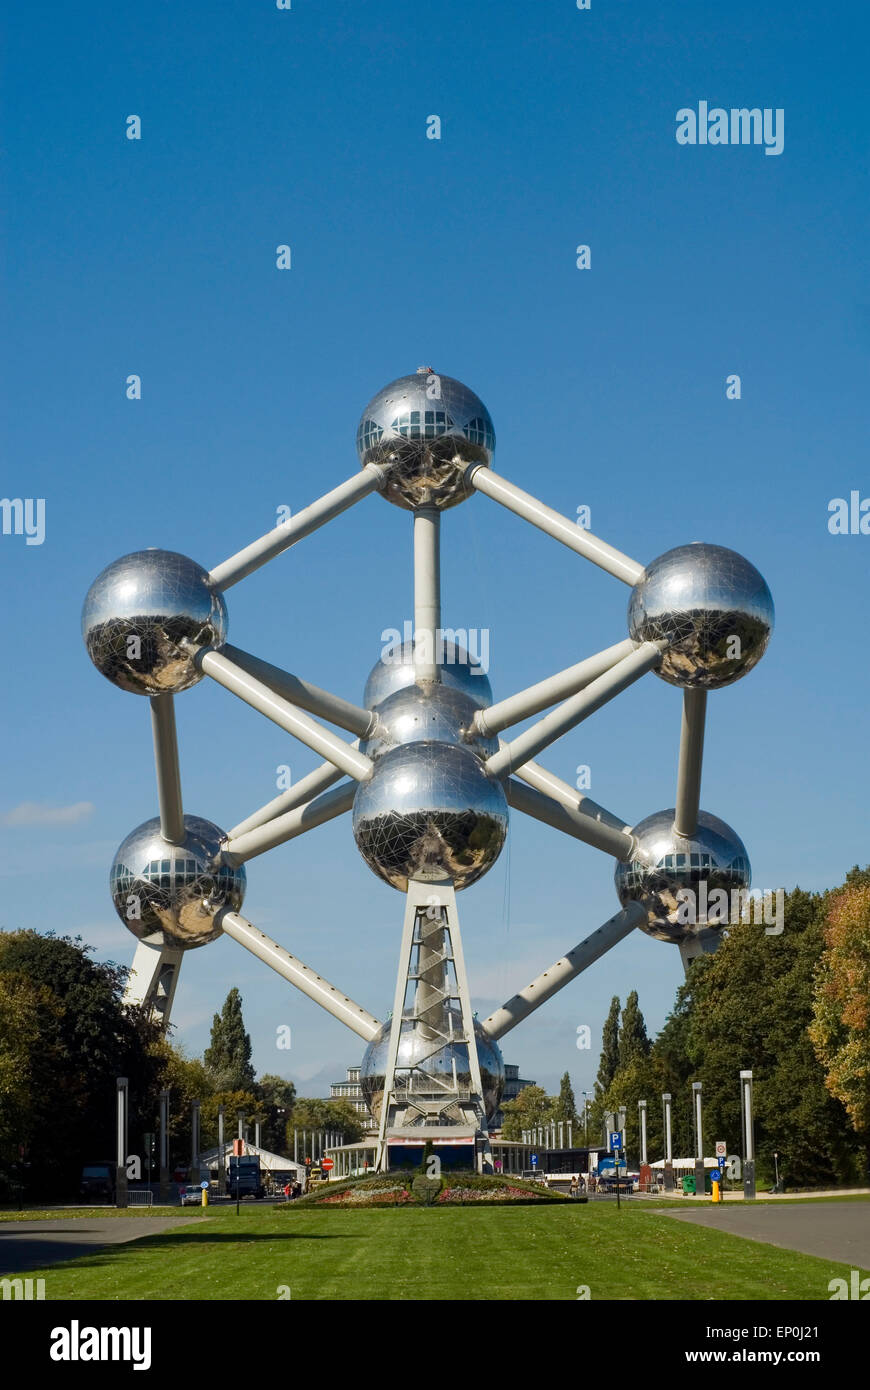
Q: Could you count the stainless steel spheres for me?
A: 9